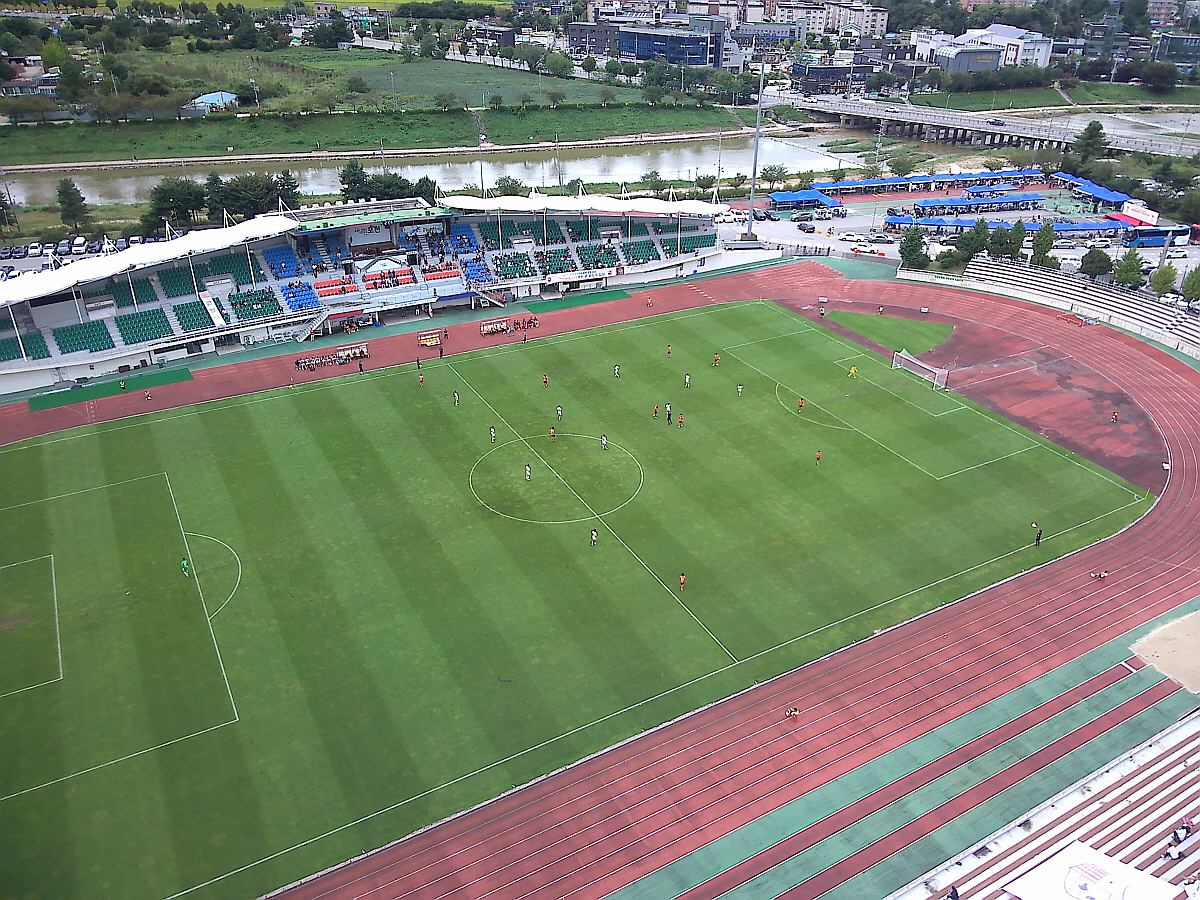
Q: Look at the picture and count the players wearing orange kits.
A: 10